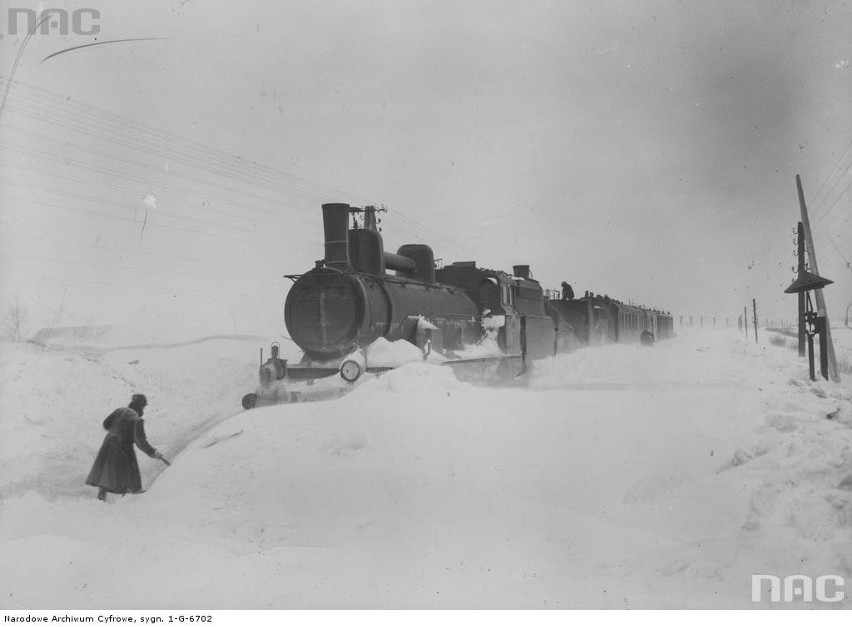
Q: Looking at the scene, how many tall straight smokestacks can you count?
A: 1